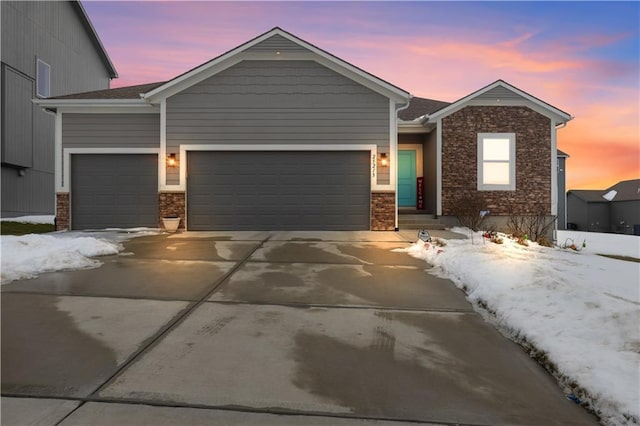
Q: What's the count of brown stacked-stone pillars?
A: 3